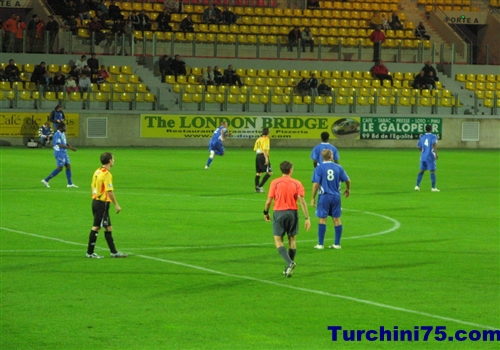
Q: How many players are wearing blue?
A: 5